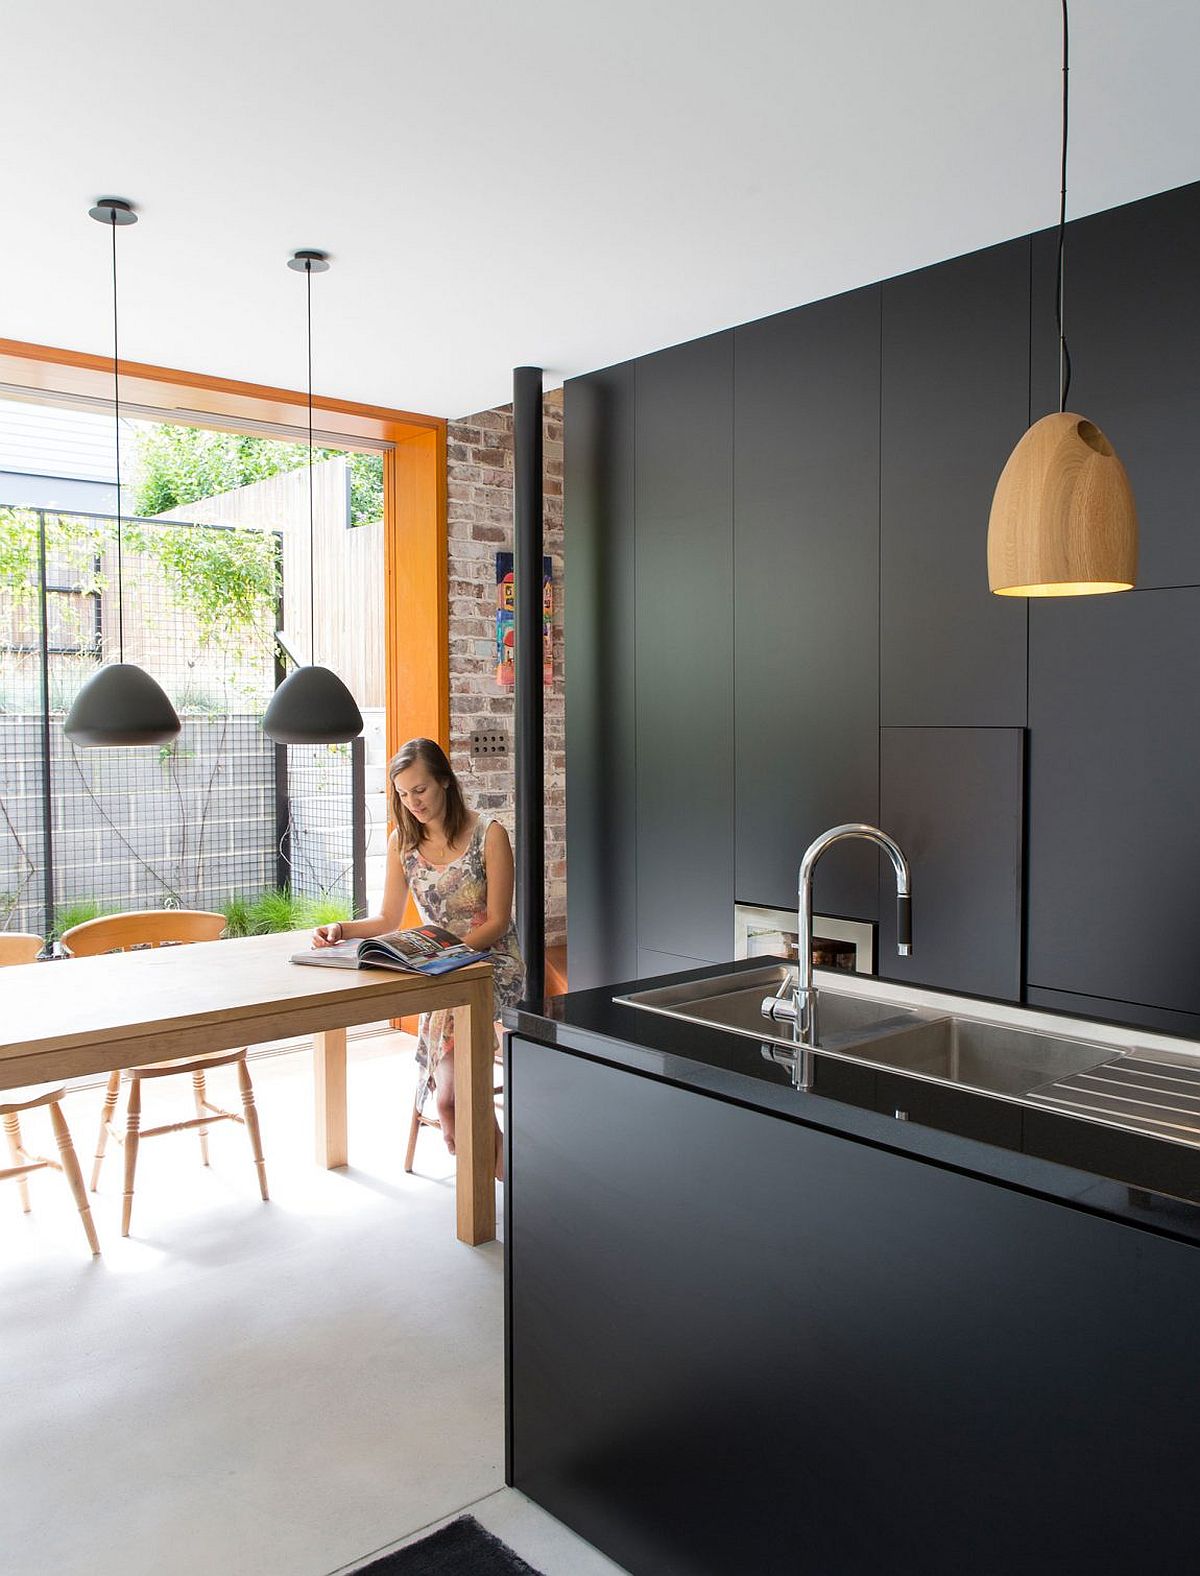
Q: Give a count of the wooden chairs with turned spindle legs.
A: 2